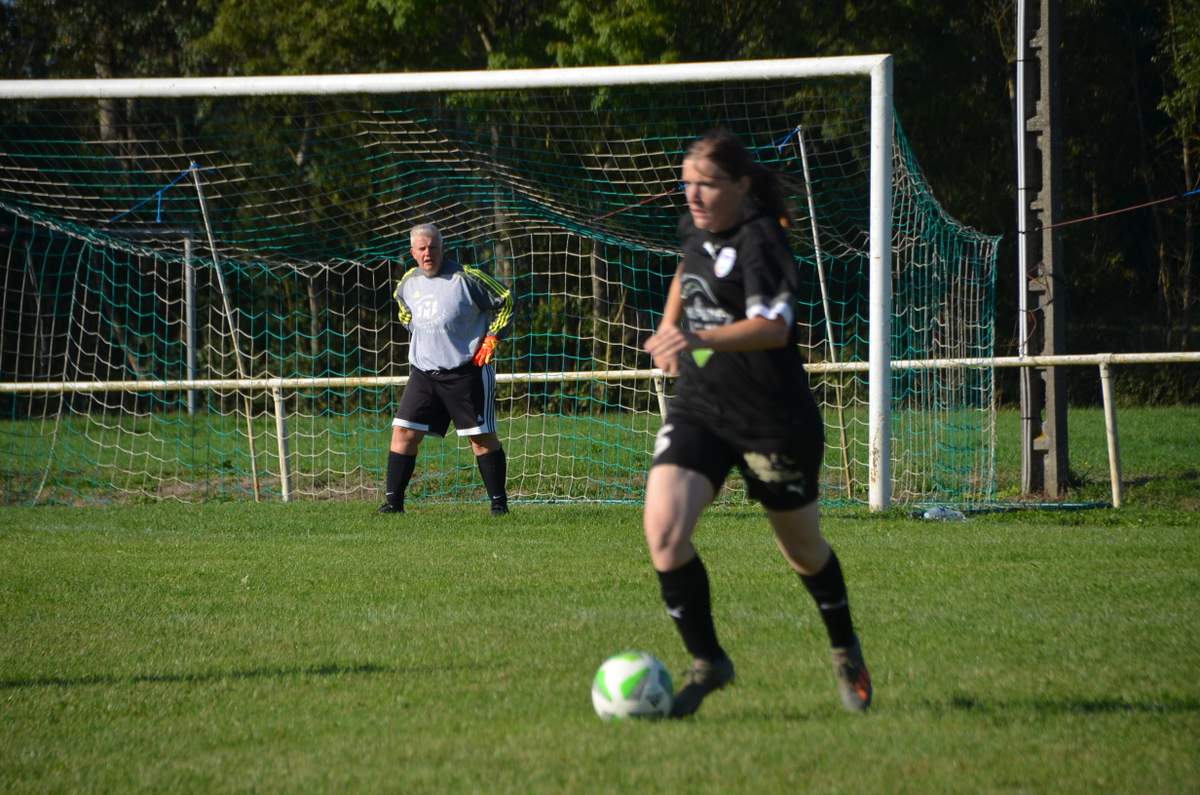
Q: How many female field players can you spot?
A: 1